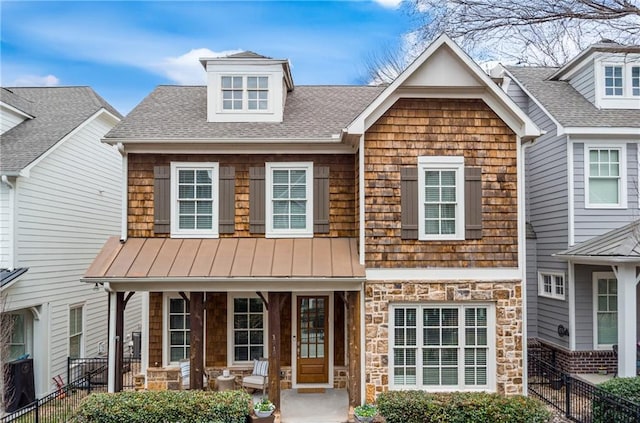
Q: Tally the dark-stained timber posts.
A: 4